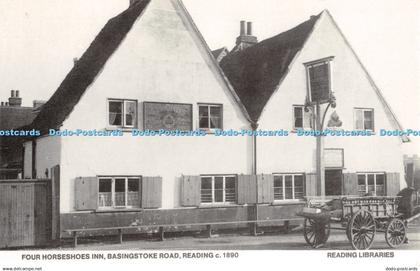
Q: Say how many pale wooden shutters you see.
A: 8